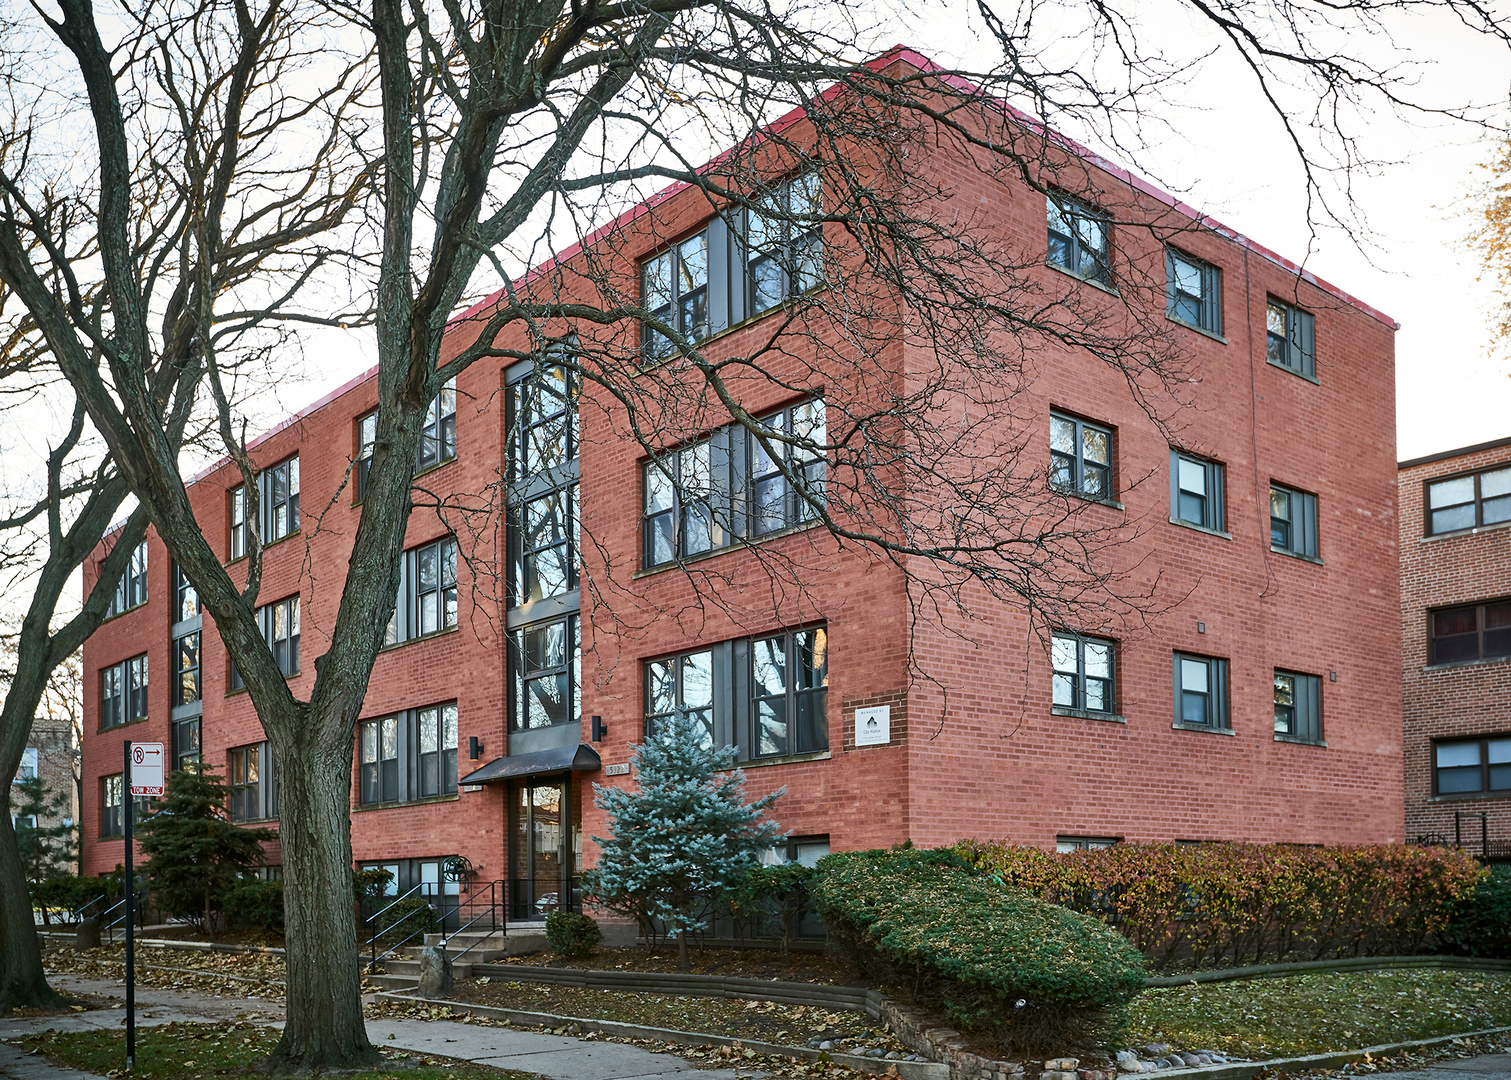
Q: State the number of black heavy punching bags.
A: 0